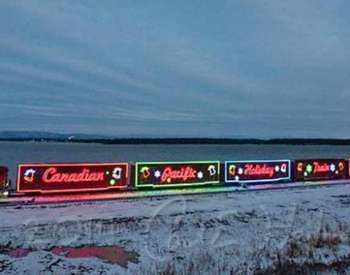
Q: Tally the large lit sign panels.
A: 4